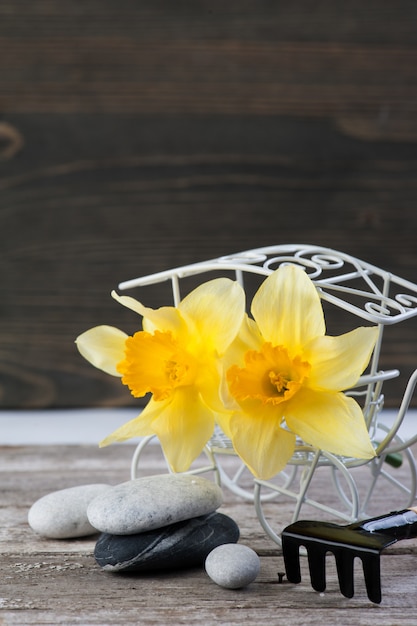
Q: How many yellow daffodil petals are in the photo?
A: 12